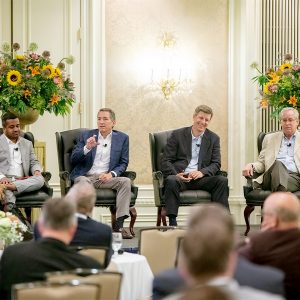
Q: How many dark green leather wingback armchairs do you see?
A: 4